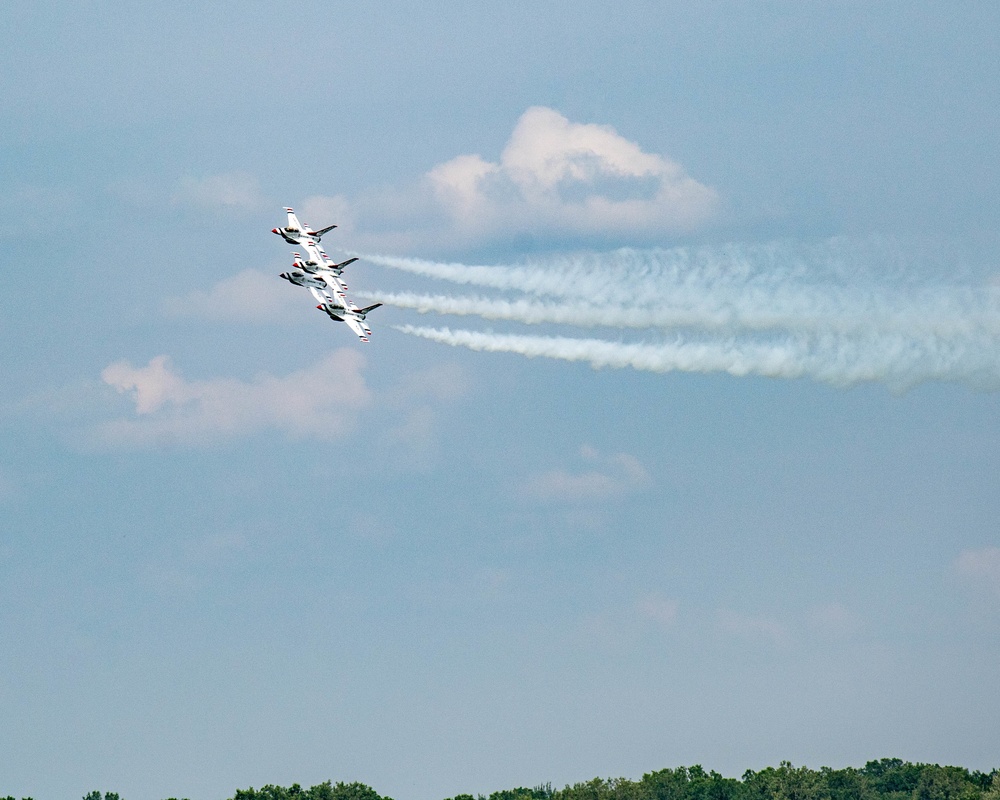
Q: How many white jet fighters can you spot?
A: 4